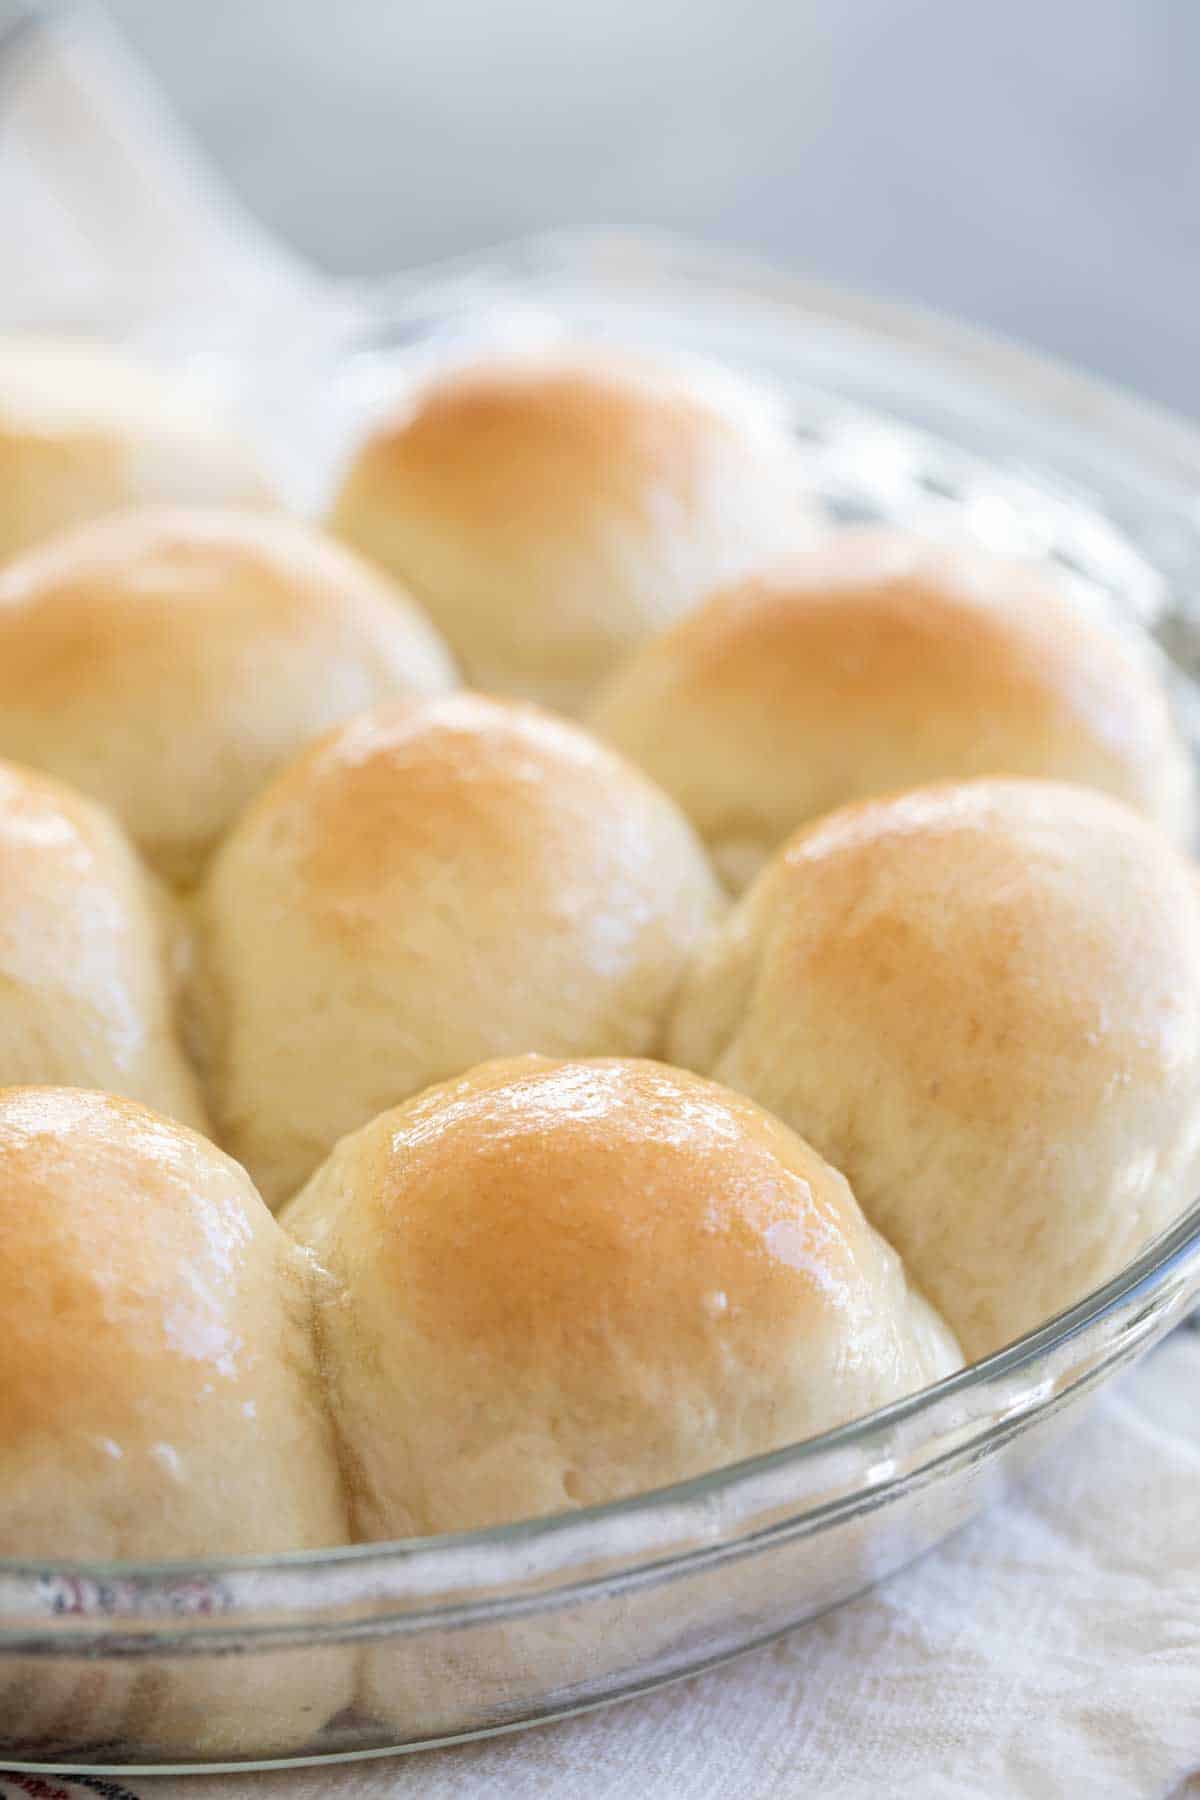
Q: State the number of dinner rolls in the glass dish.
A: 9